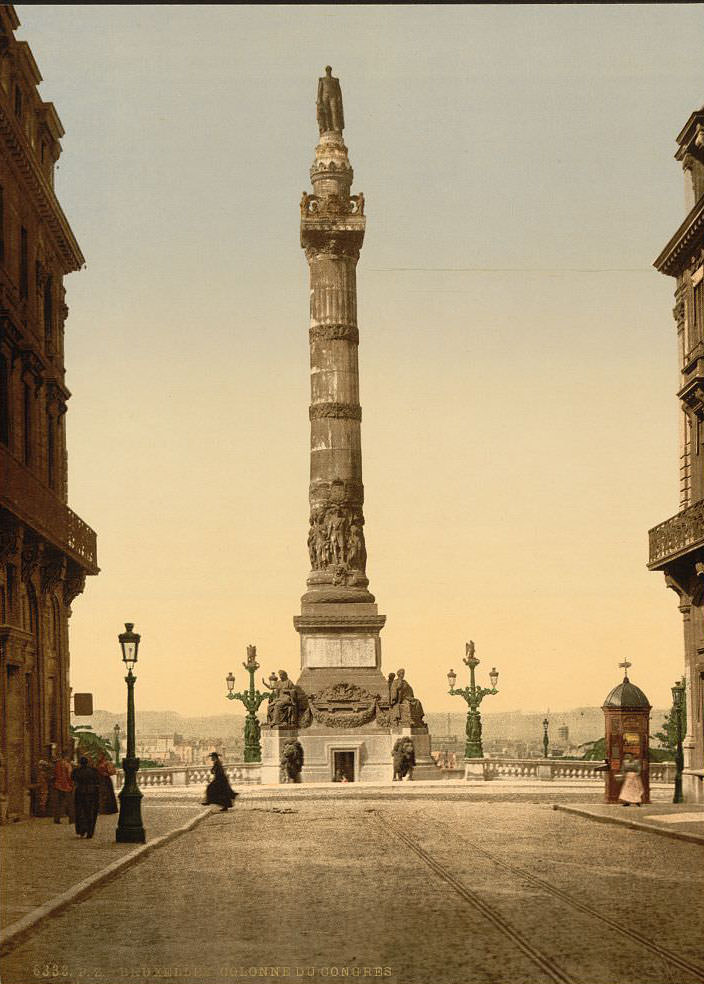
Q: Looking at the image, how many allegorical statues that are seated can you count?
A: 2